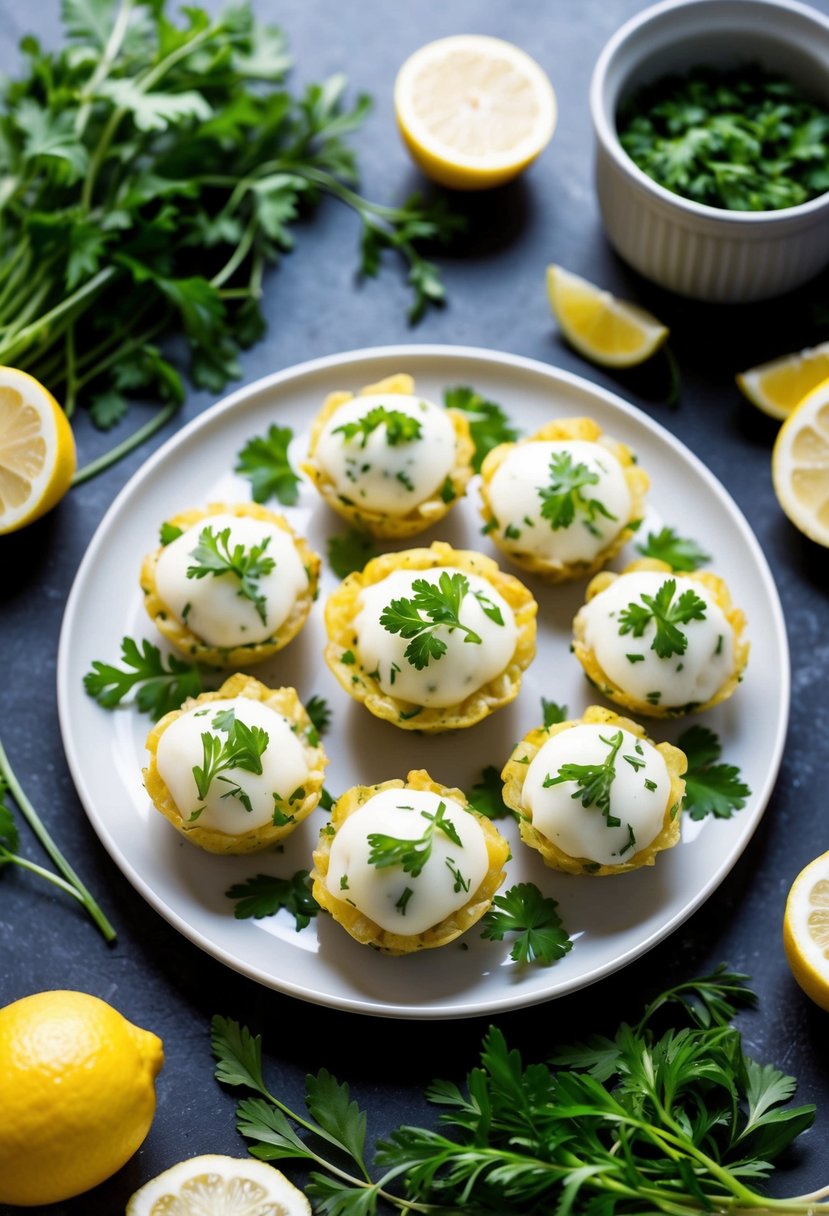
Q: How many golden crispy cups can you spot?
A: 8